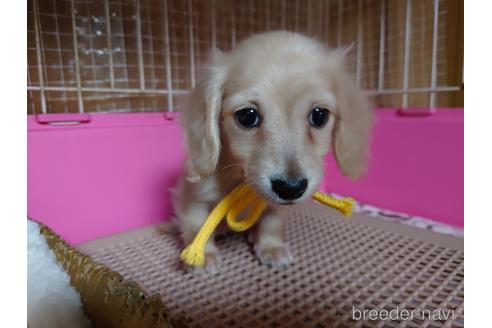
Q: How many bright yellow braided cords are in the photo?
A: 1